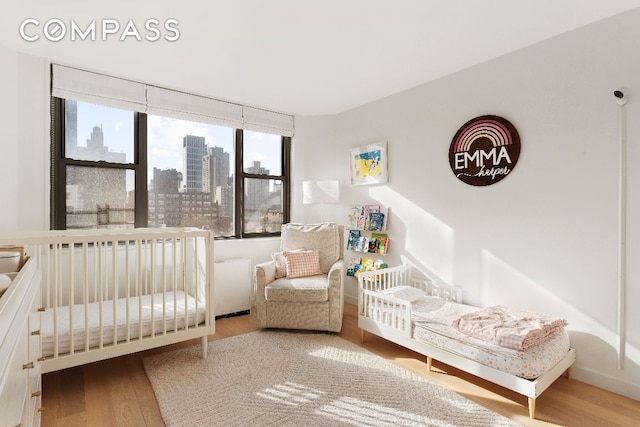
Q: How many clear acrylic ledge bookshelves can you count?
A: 3